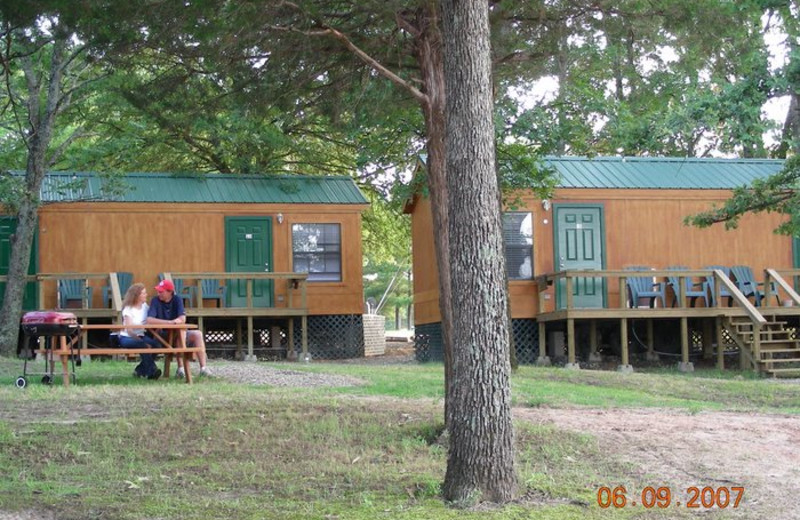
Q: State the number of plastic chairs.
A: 8